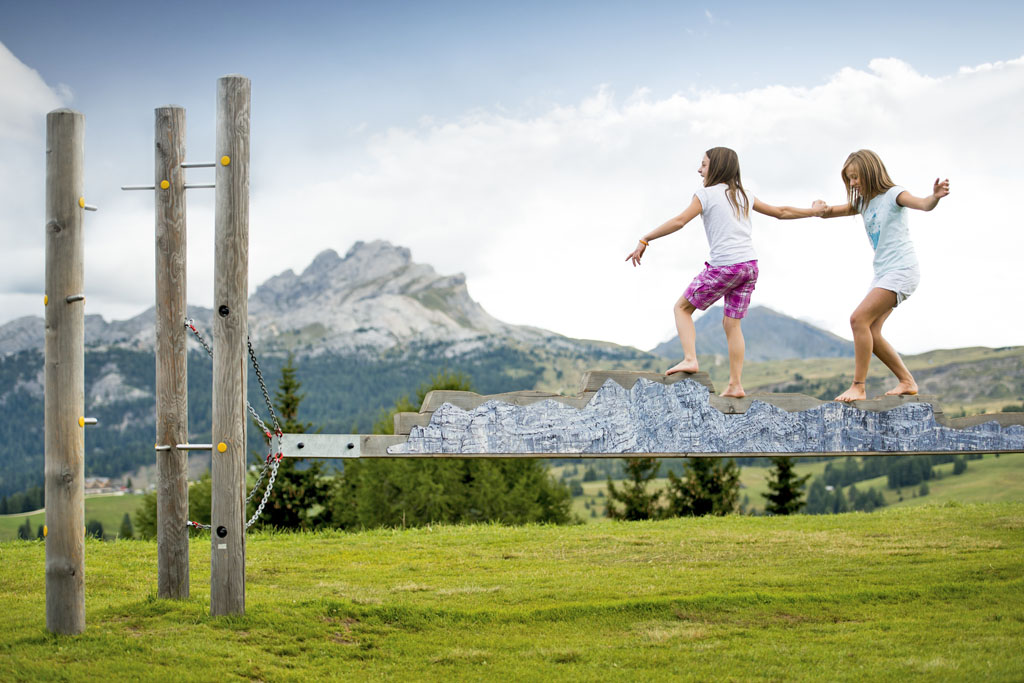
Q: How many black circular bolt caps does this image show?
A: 4